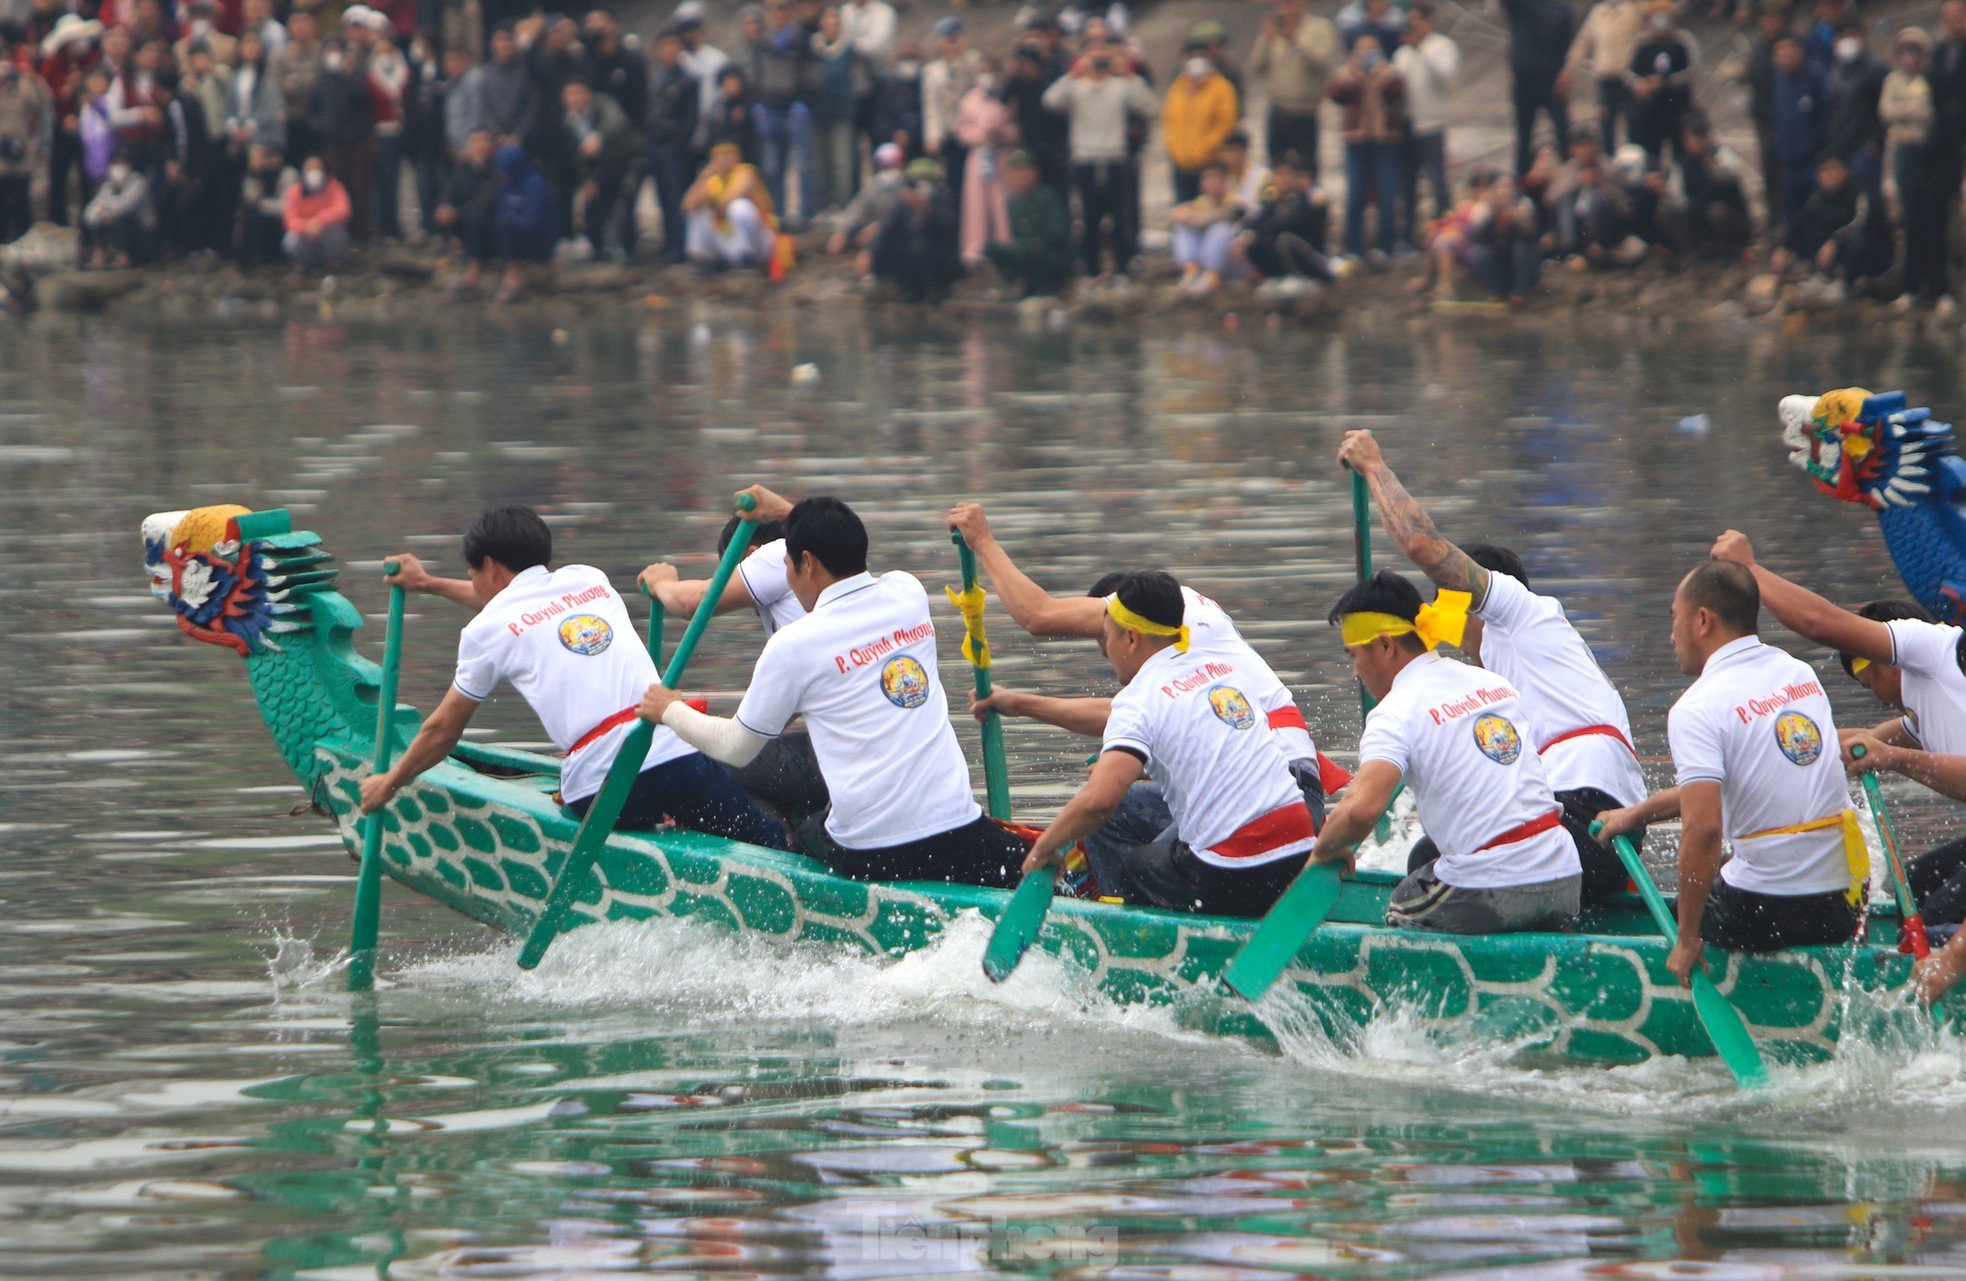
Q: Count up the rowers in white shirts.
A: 9